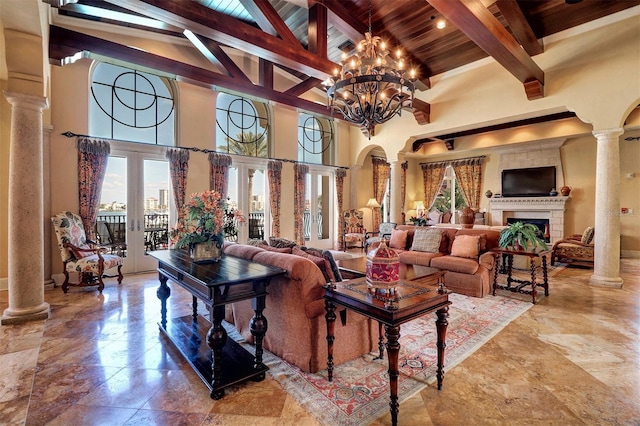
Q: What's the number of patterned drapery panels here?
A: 10